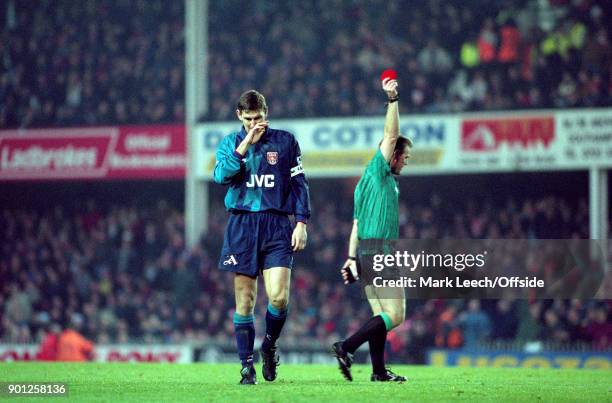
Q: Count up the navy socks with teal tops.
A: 2